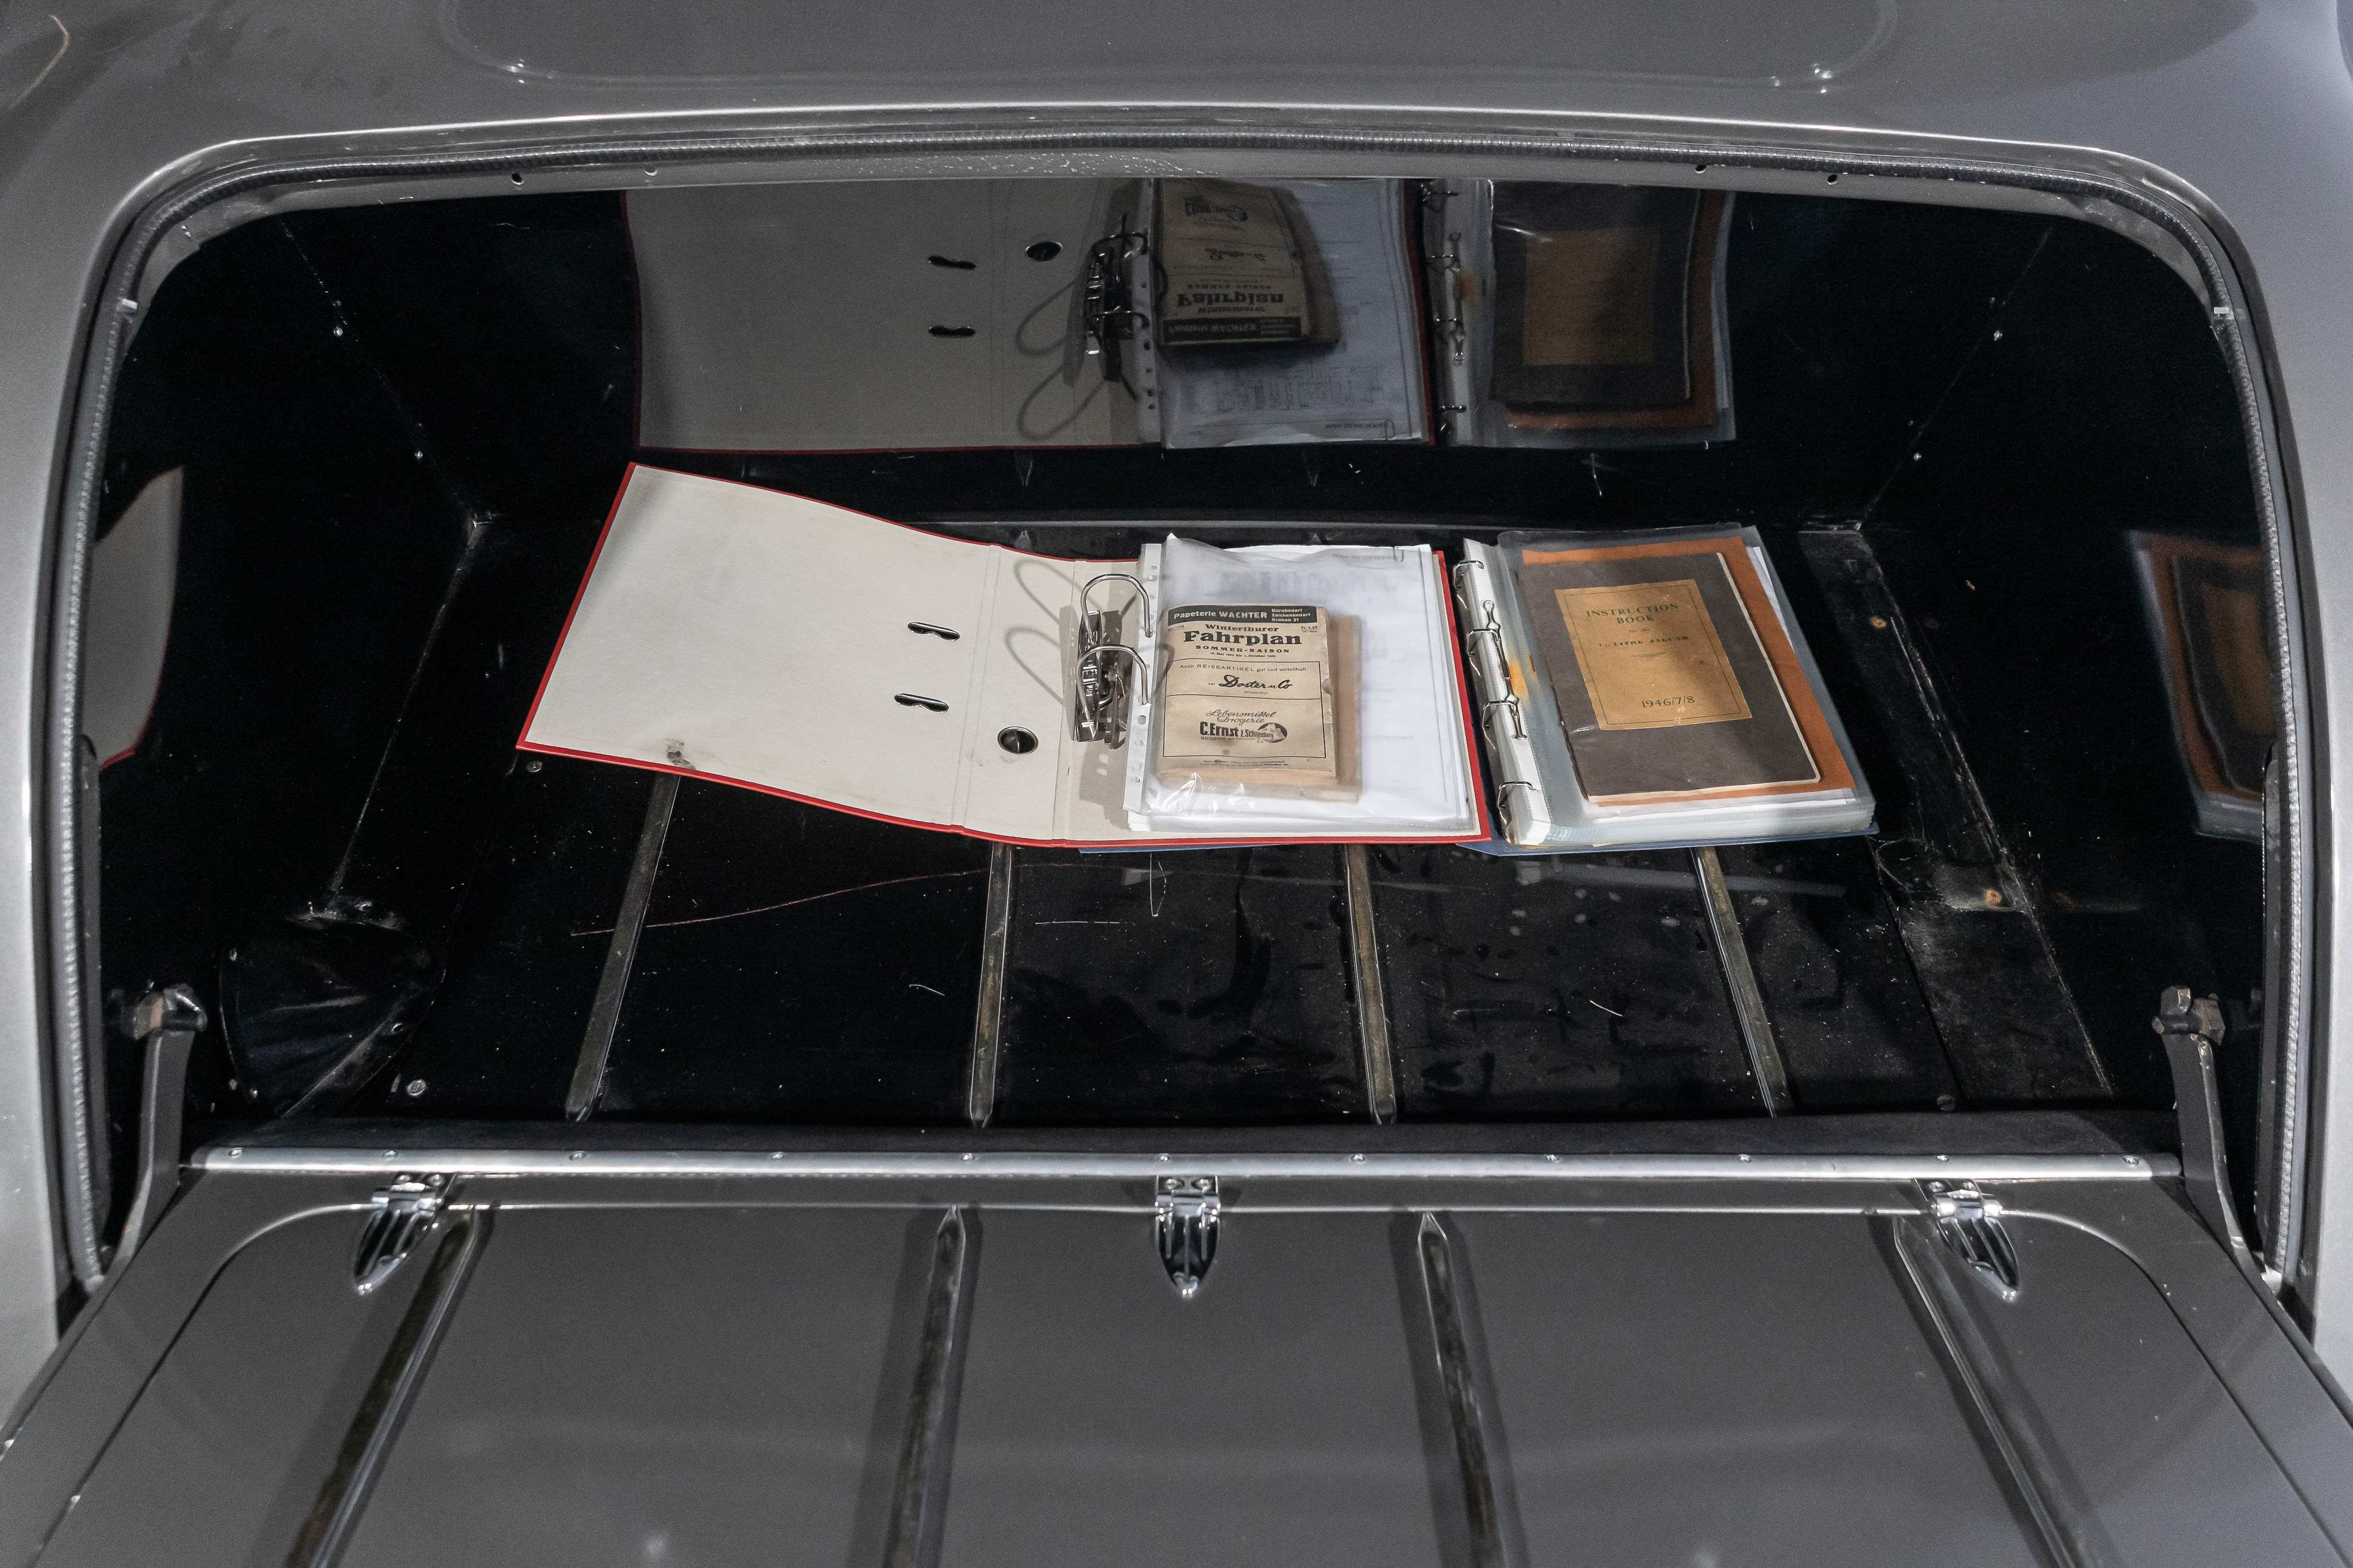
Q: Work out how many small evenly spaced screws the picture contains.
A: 11